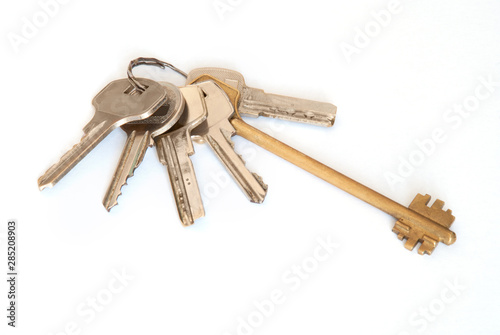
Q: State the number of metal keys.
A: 6